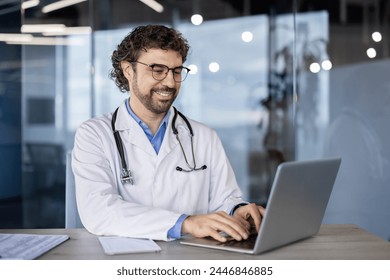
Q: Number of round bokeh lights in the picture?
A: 8